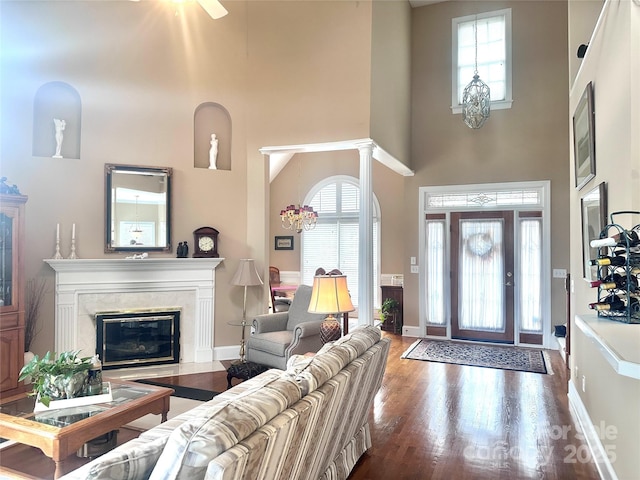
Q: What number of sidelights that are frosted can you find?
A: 2